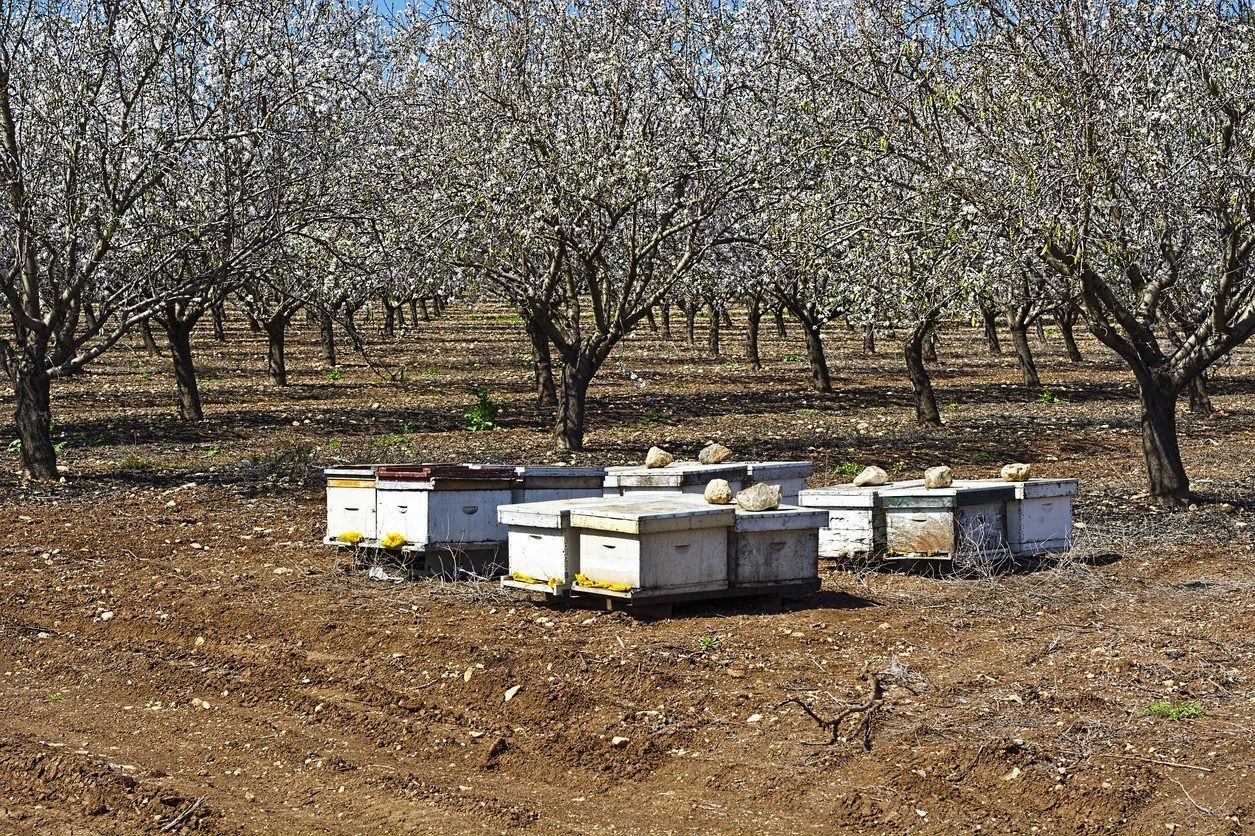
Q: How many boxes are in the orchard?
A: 12